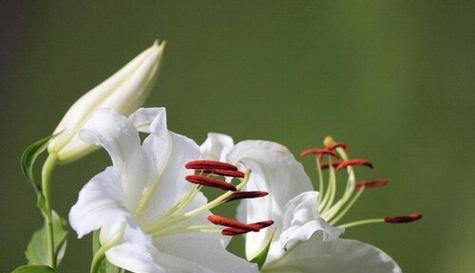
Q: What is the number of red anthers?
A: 12